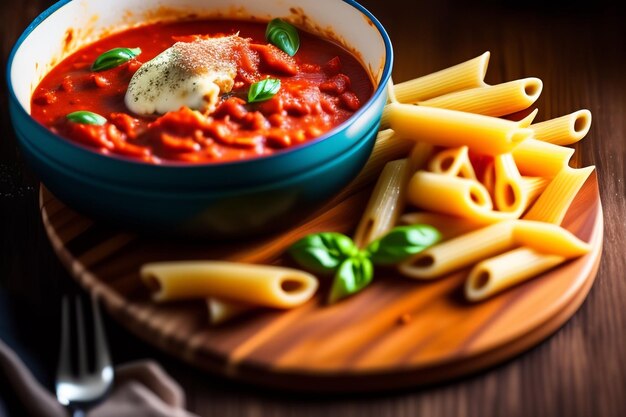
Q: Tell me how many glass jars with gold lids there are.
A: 0